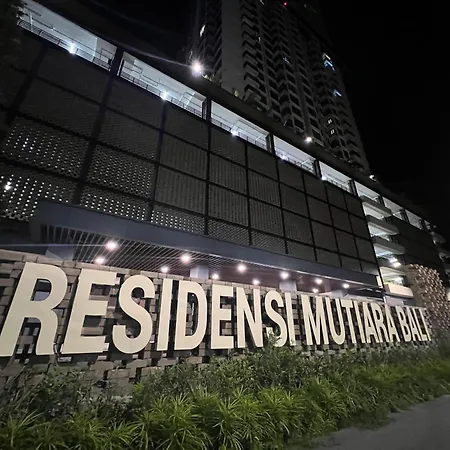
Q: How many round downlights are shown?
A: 11